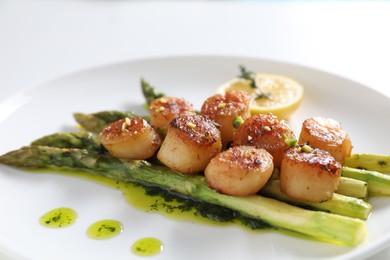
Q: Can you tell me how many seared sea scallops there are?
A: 8